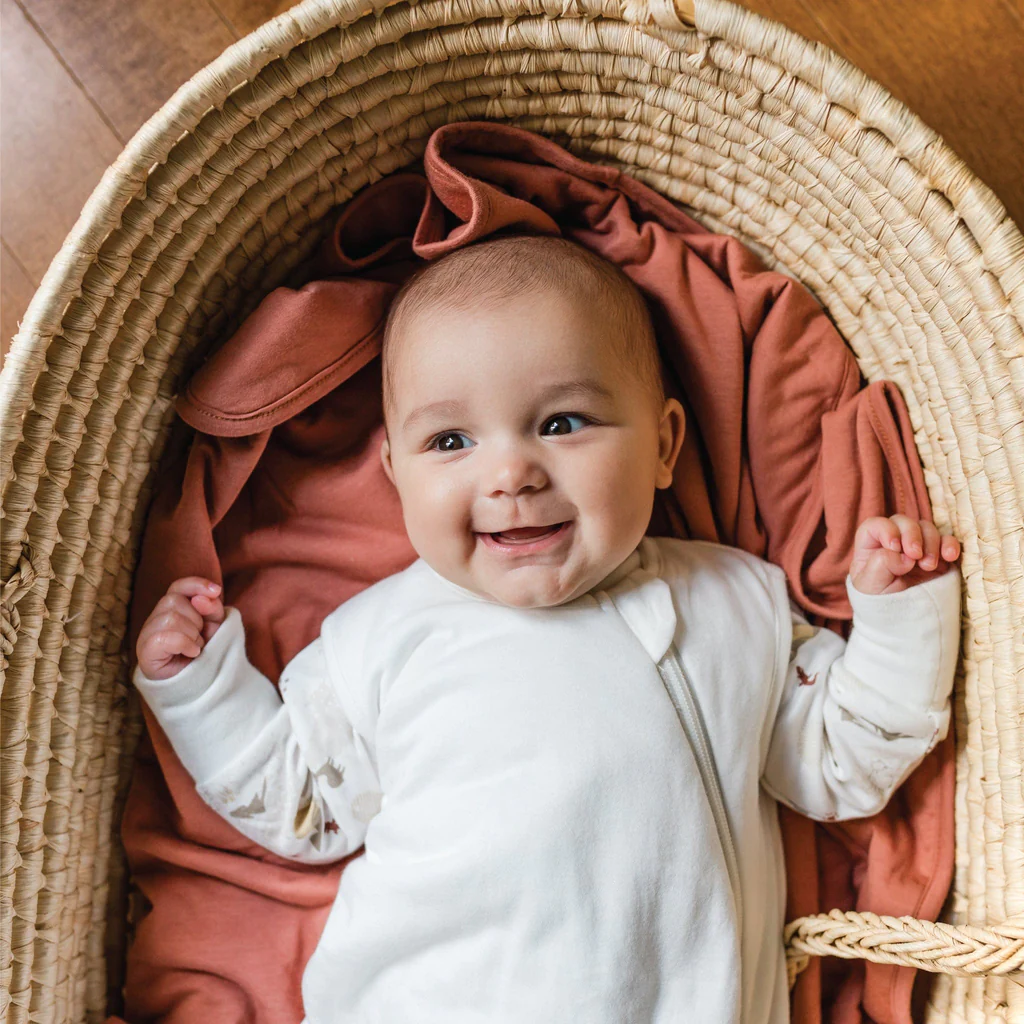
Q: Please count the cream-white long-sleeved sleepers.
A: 1